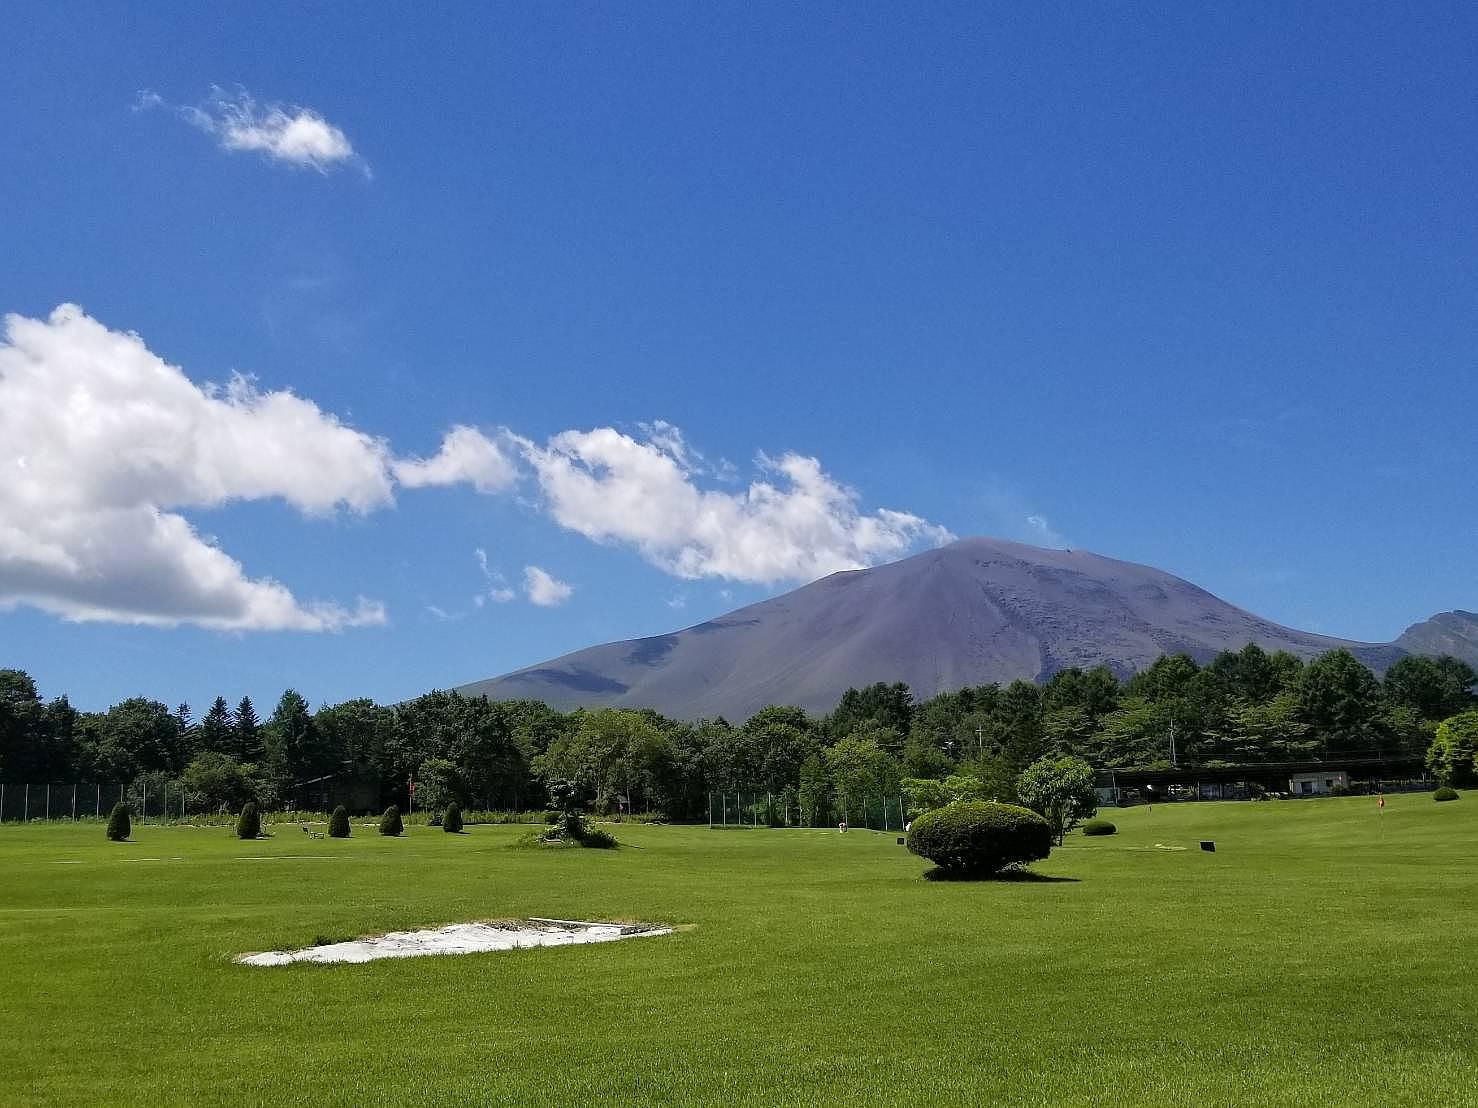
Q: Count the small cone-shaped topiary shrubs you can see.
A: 5